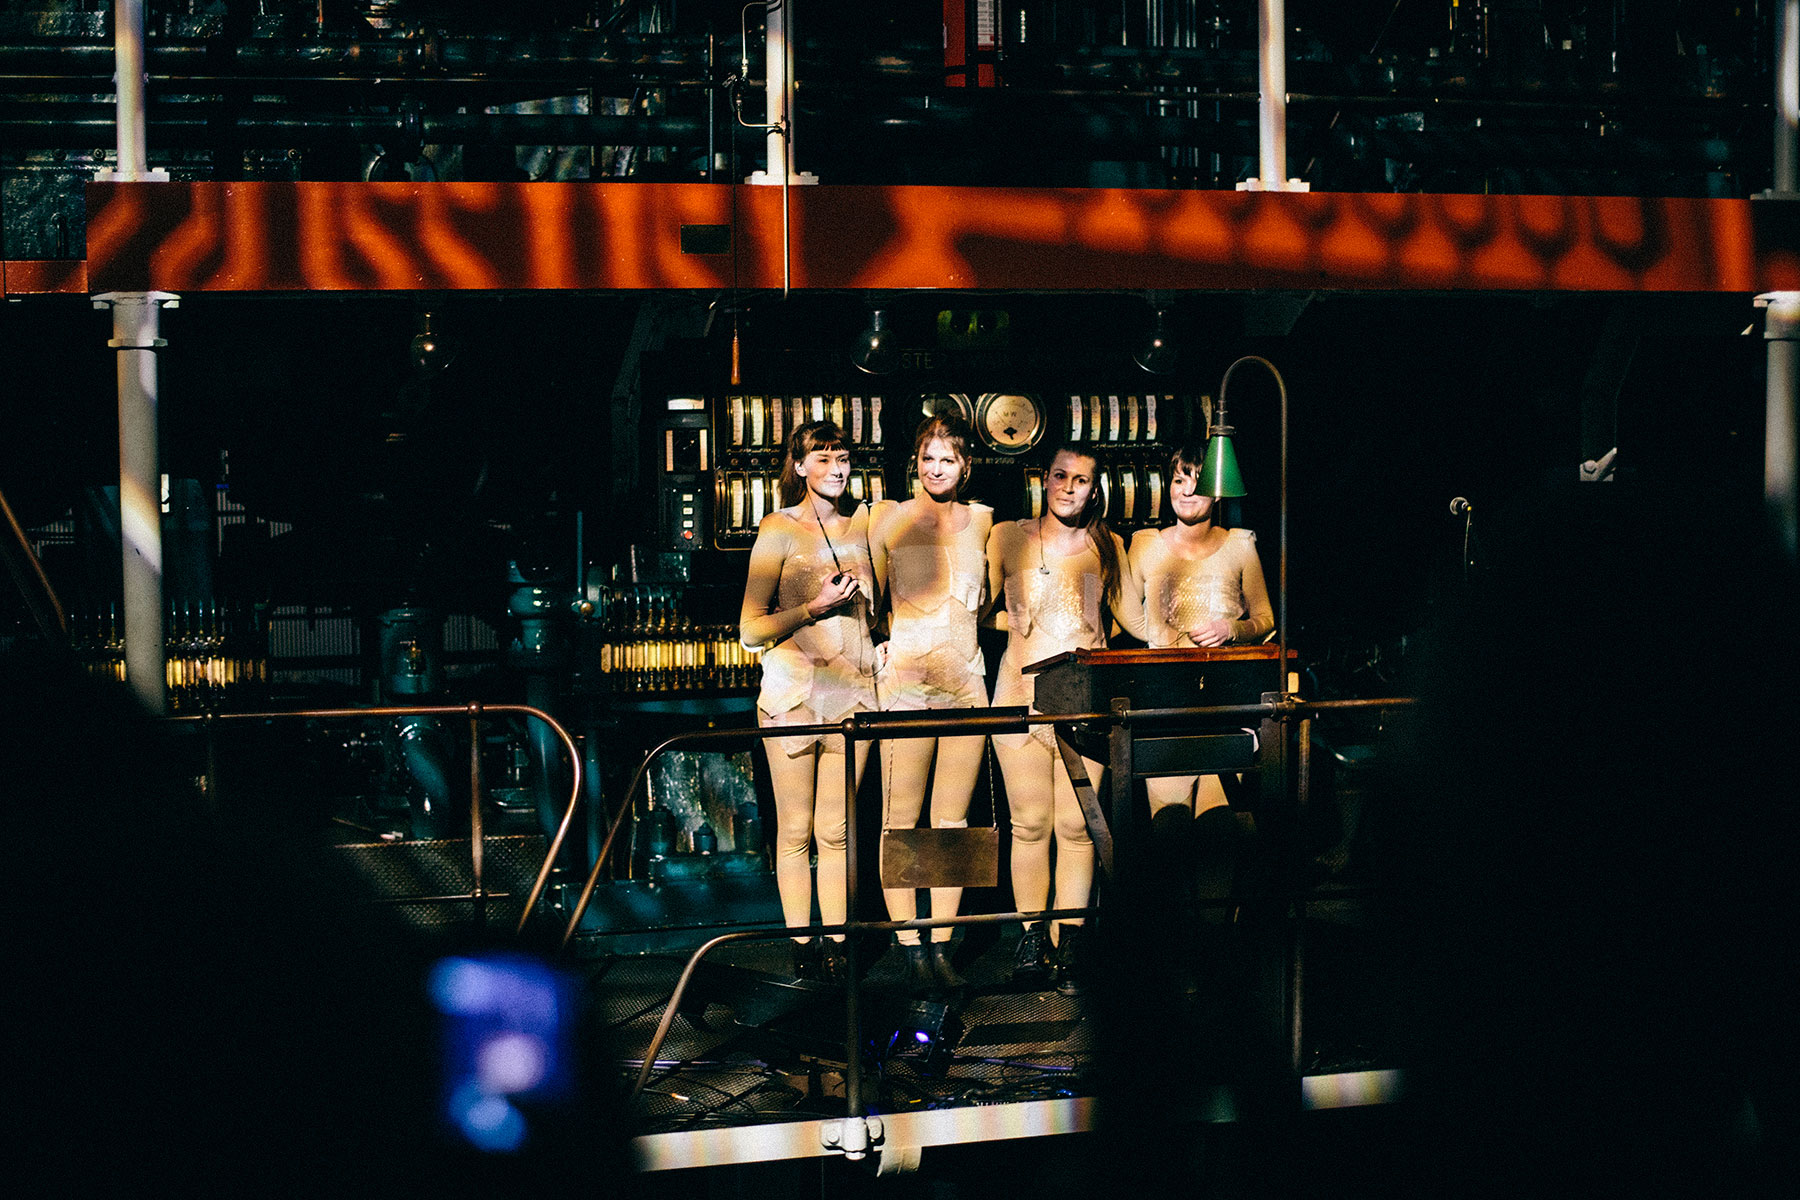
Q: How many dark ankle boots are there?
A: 6